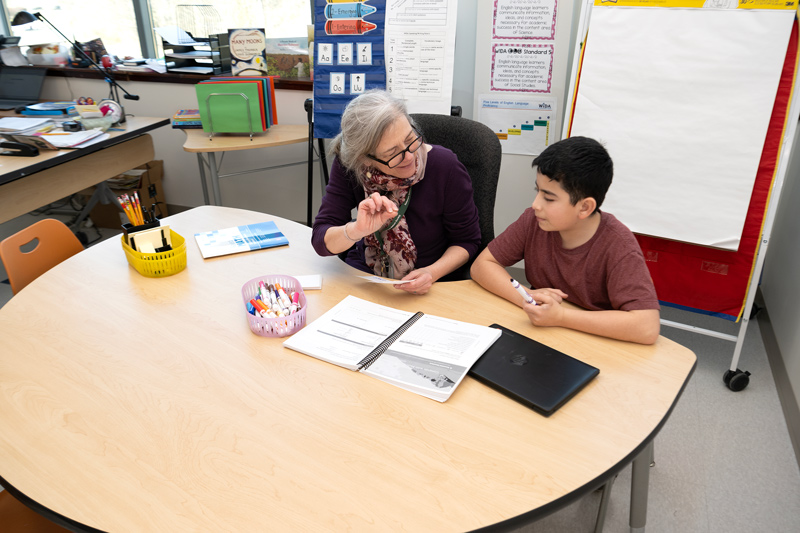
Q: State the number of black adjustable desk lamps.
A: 1